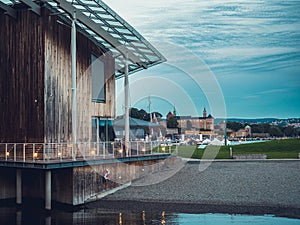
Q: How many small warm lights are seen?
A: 7